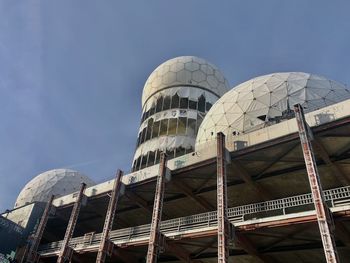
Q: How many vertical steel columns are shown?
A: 6